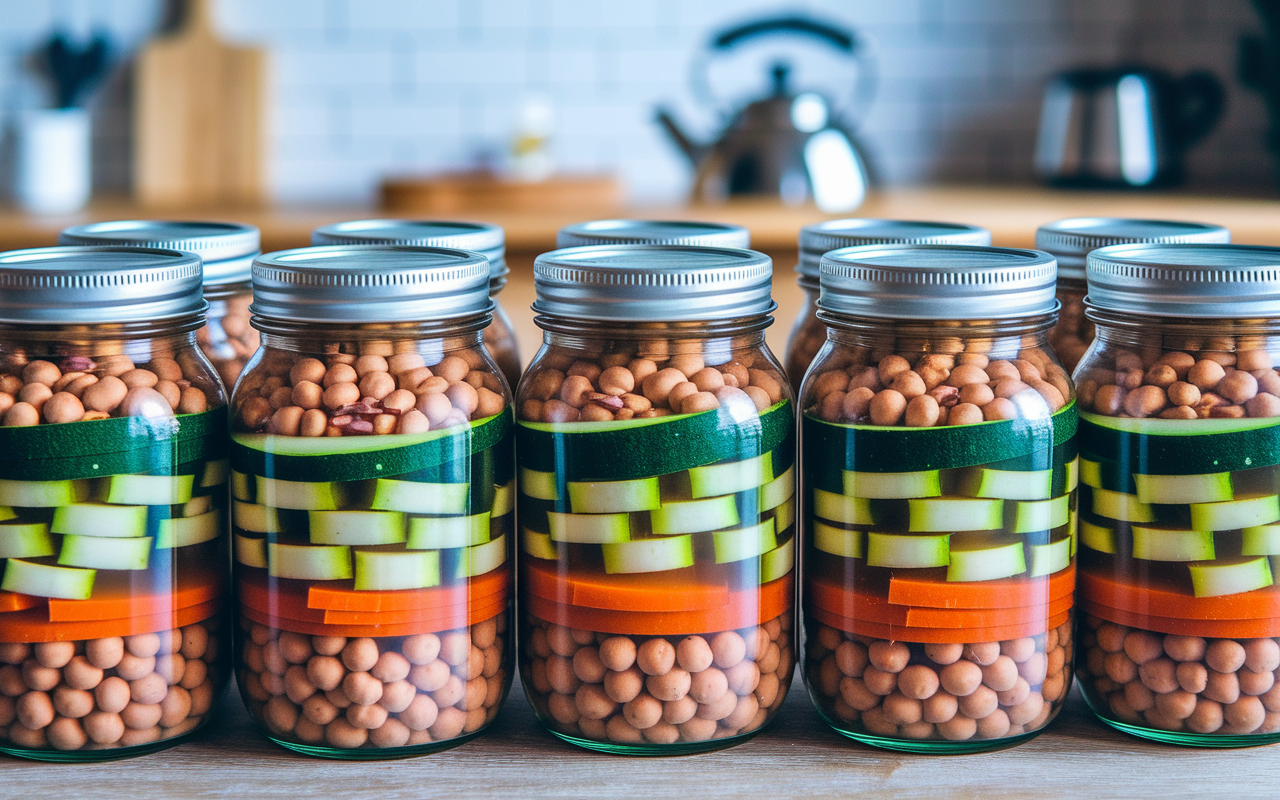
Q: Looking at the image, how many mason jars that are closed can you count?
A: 10